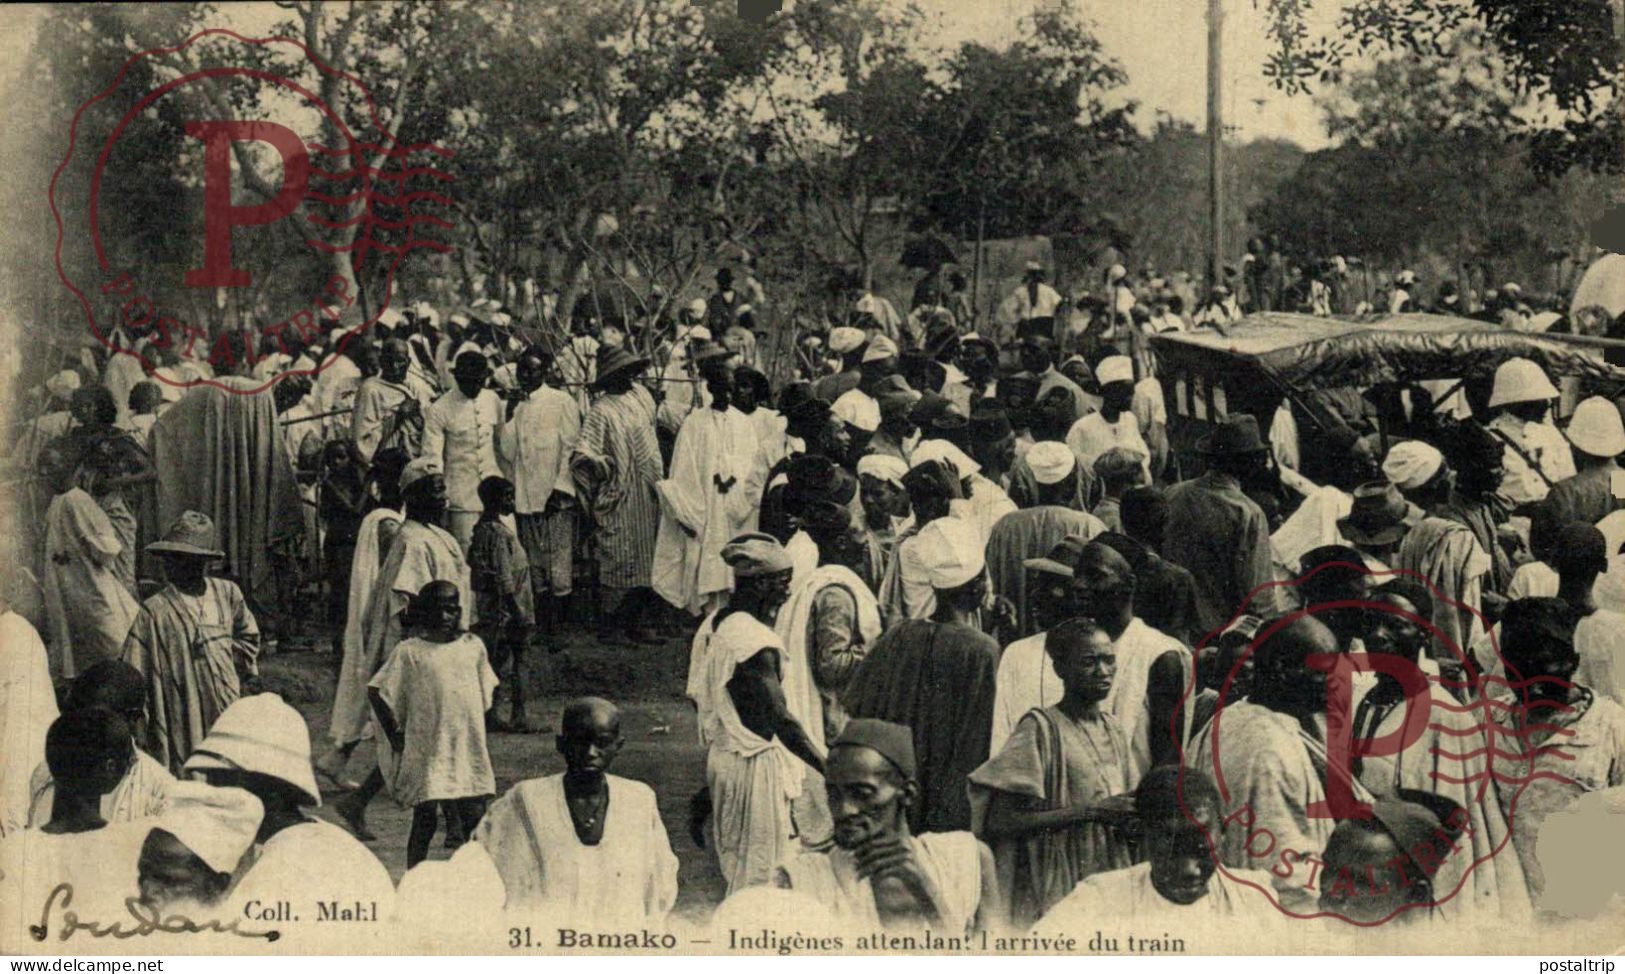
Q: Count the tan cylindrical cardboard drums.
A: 0